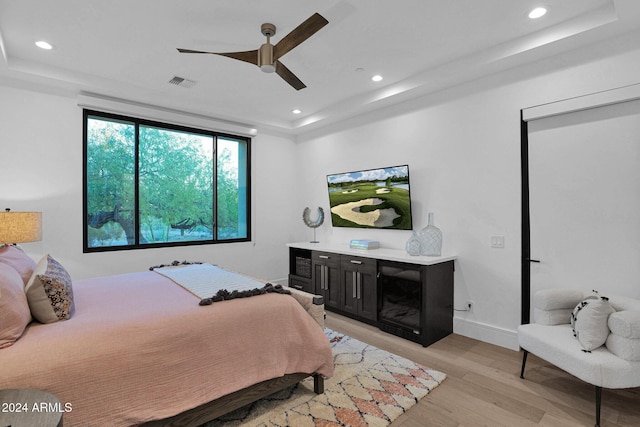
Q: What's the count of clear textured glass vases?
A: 2